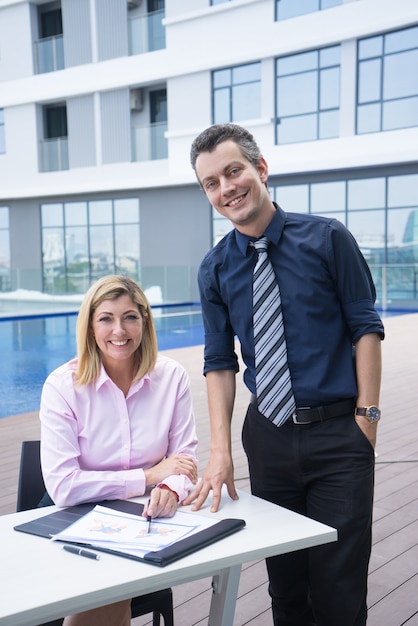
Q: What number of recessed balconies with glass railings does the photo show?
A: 4